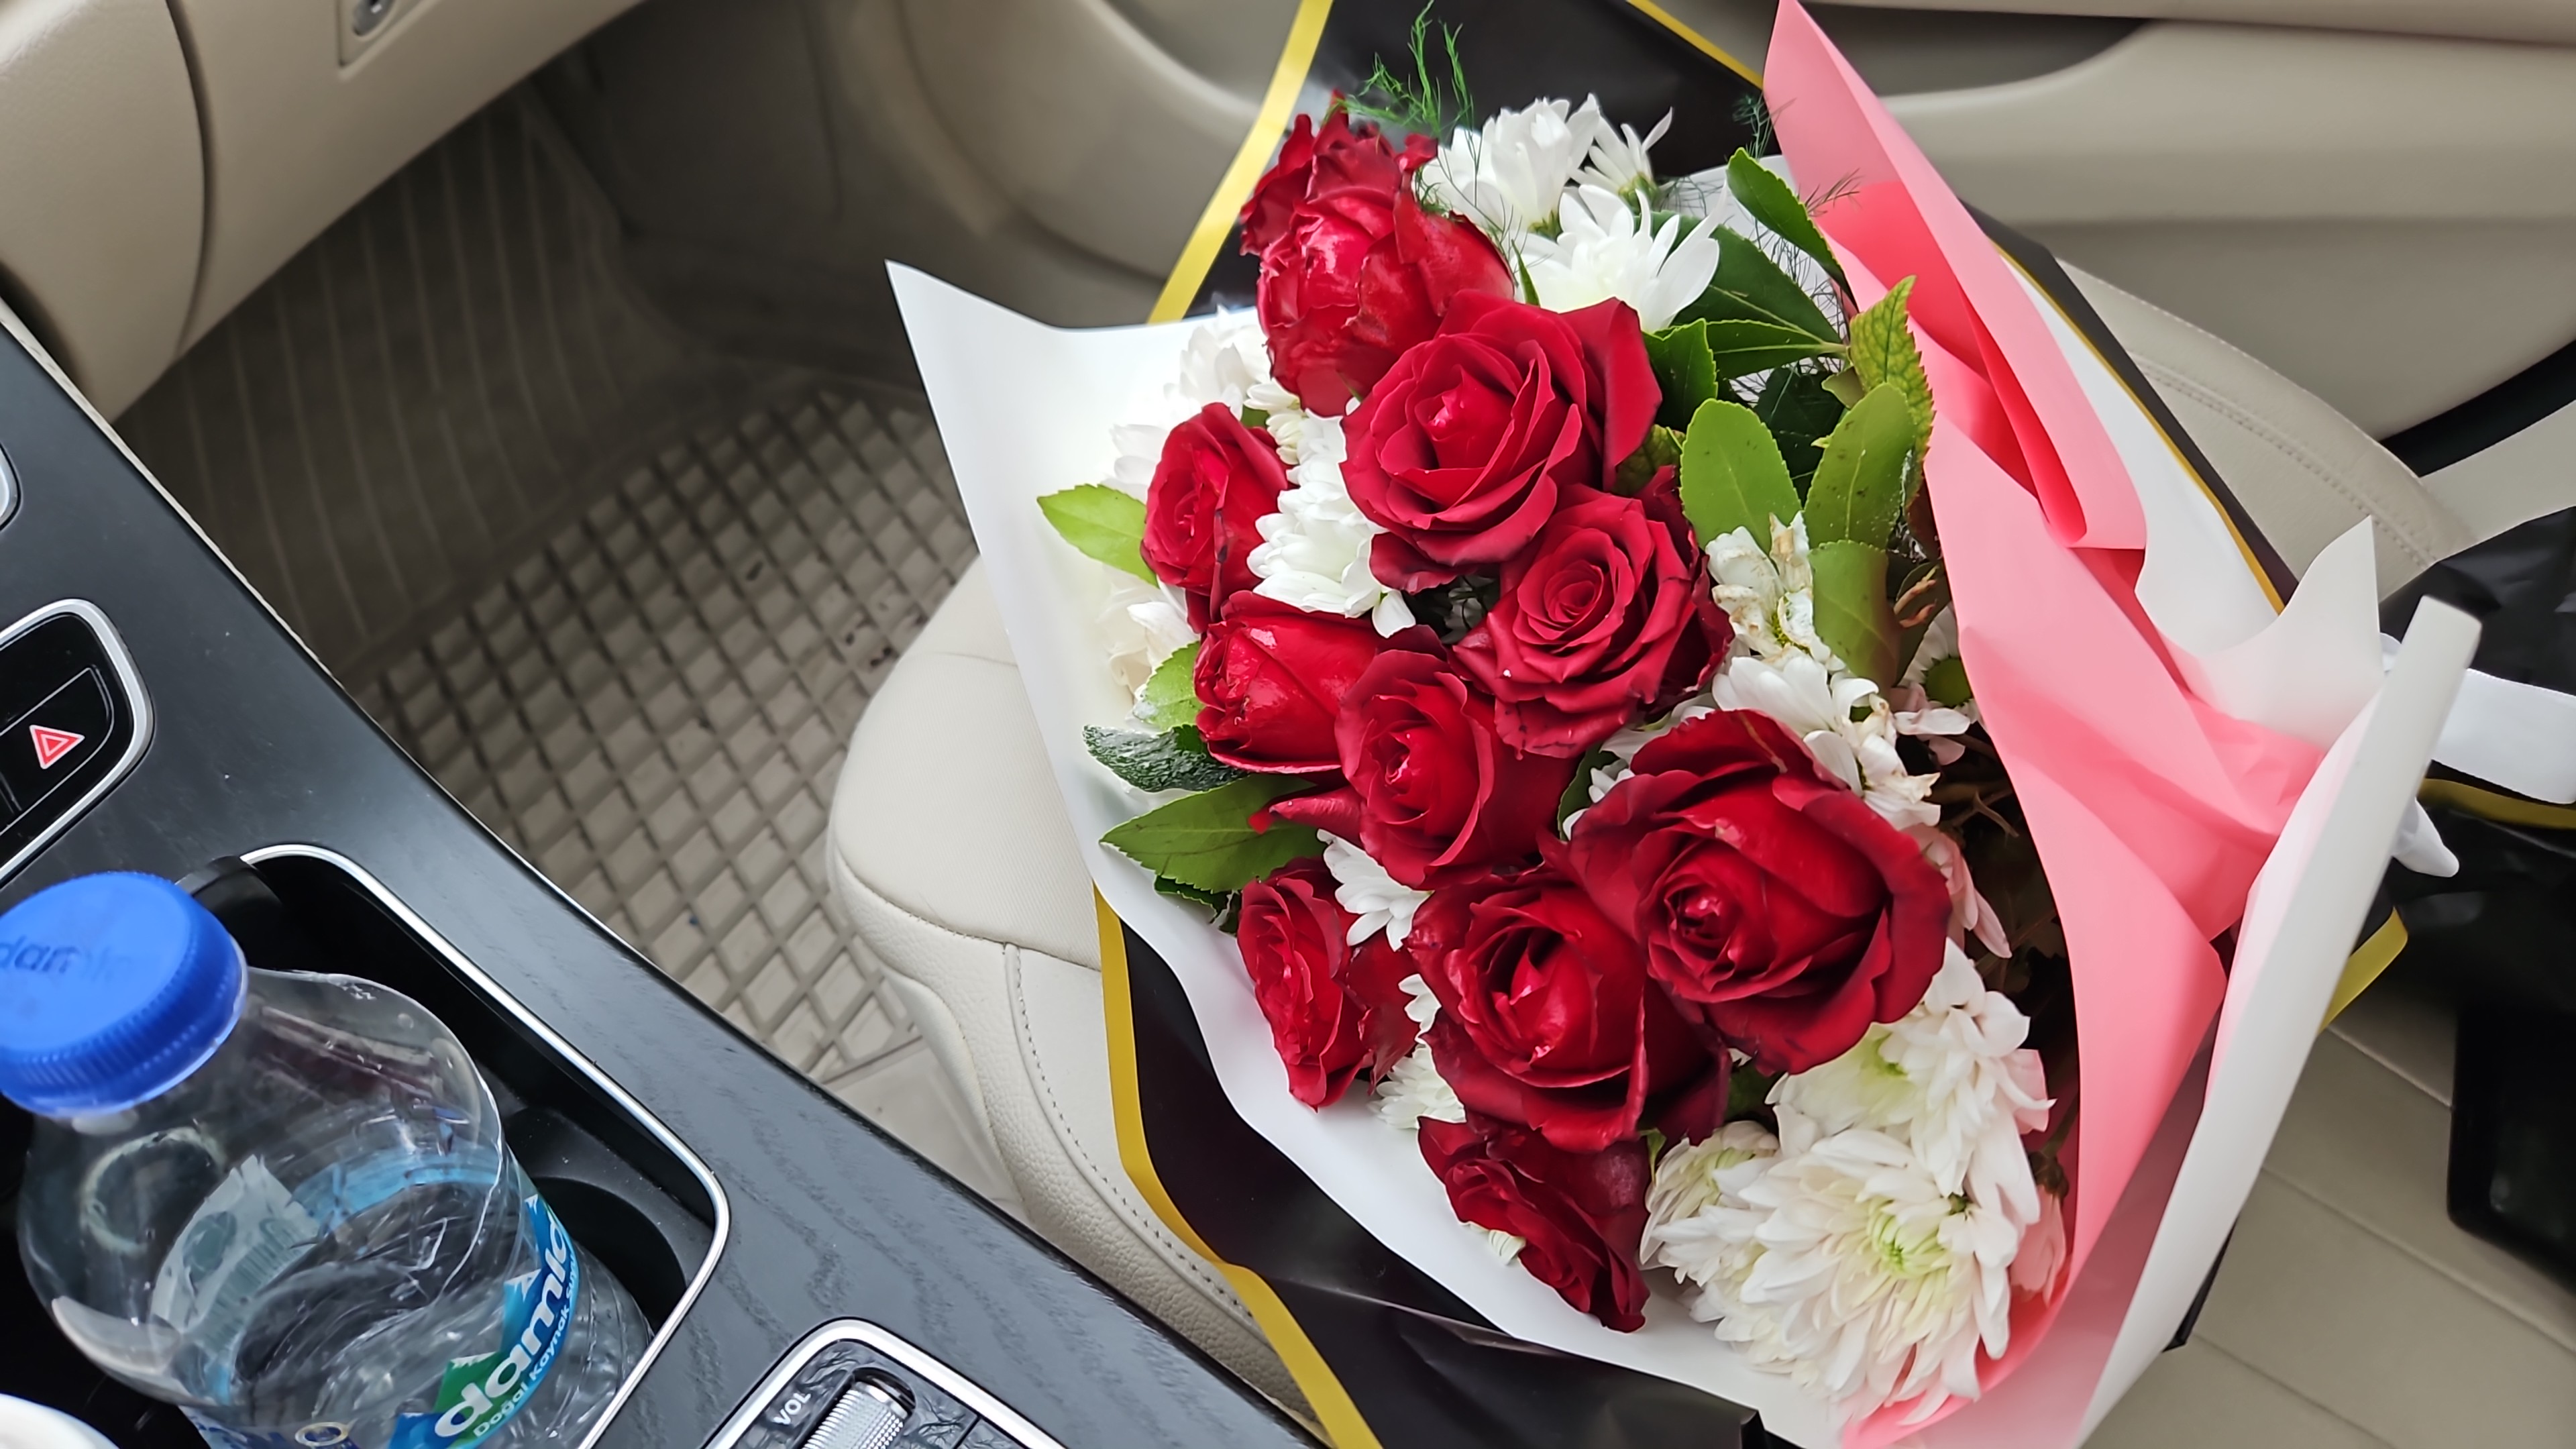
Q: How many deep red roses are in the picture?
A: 11